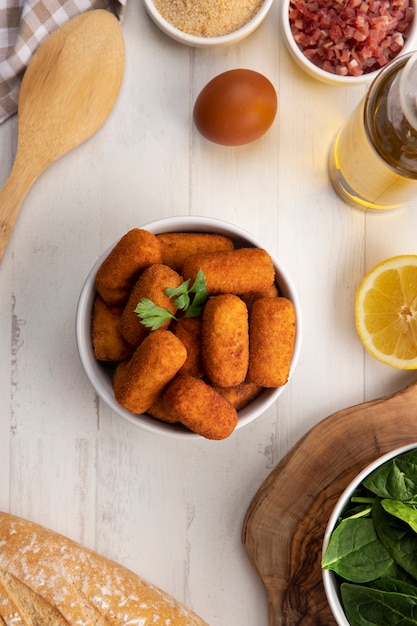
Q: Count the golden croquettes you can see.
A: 13